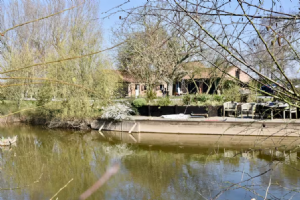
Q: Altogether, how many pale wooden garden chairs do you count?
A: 3